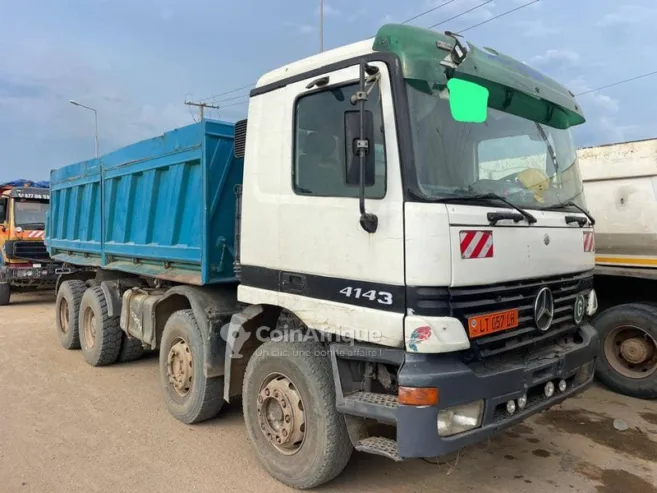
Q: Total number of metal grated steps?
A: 2